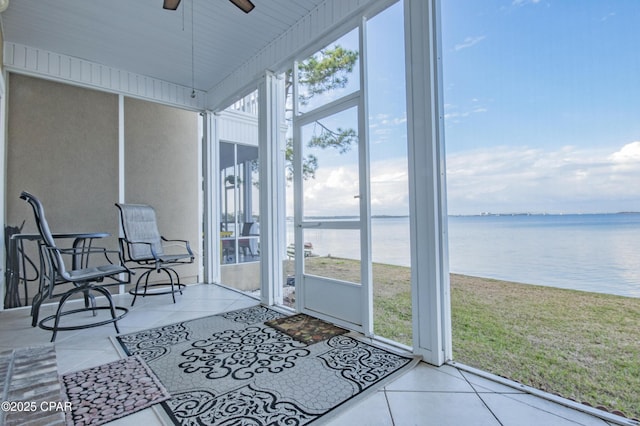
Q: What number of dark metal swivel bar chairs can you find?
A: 2